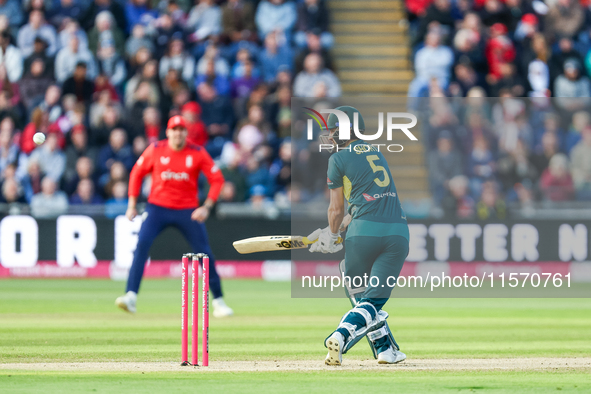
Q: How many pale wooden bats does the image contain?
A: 1